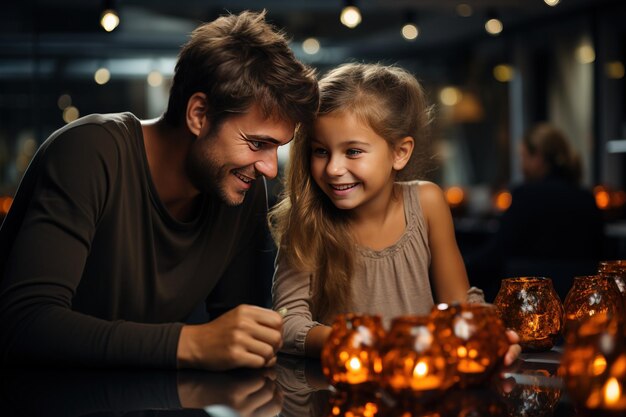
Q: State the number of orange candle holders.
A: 7